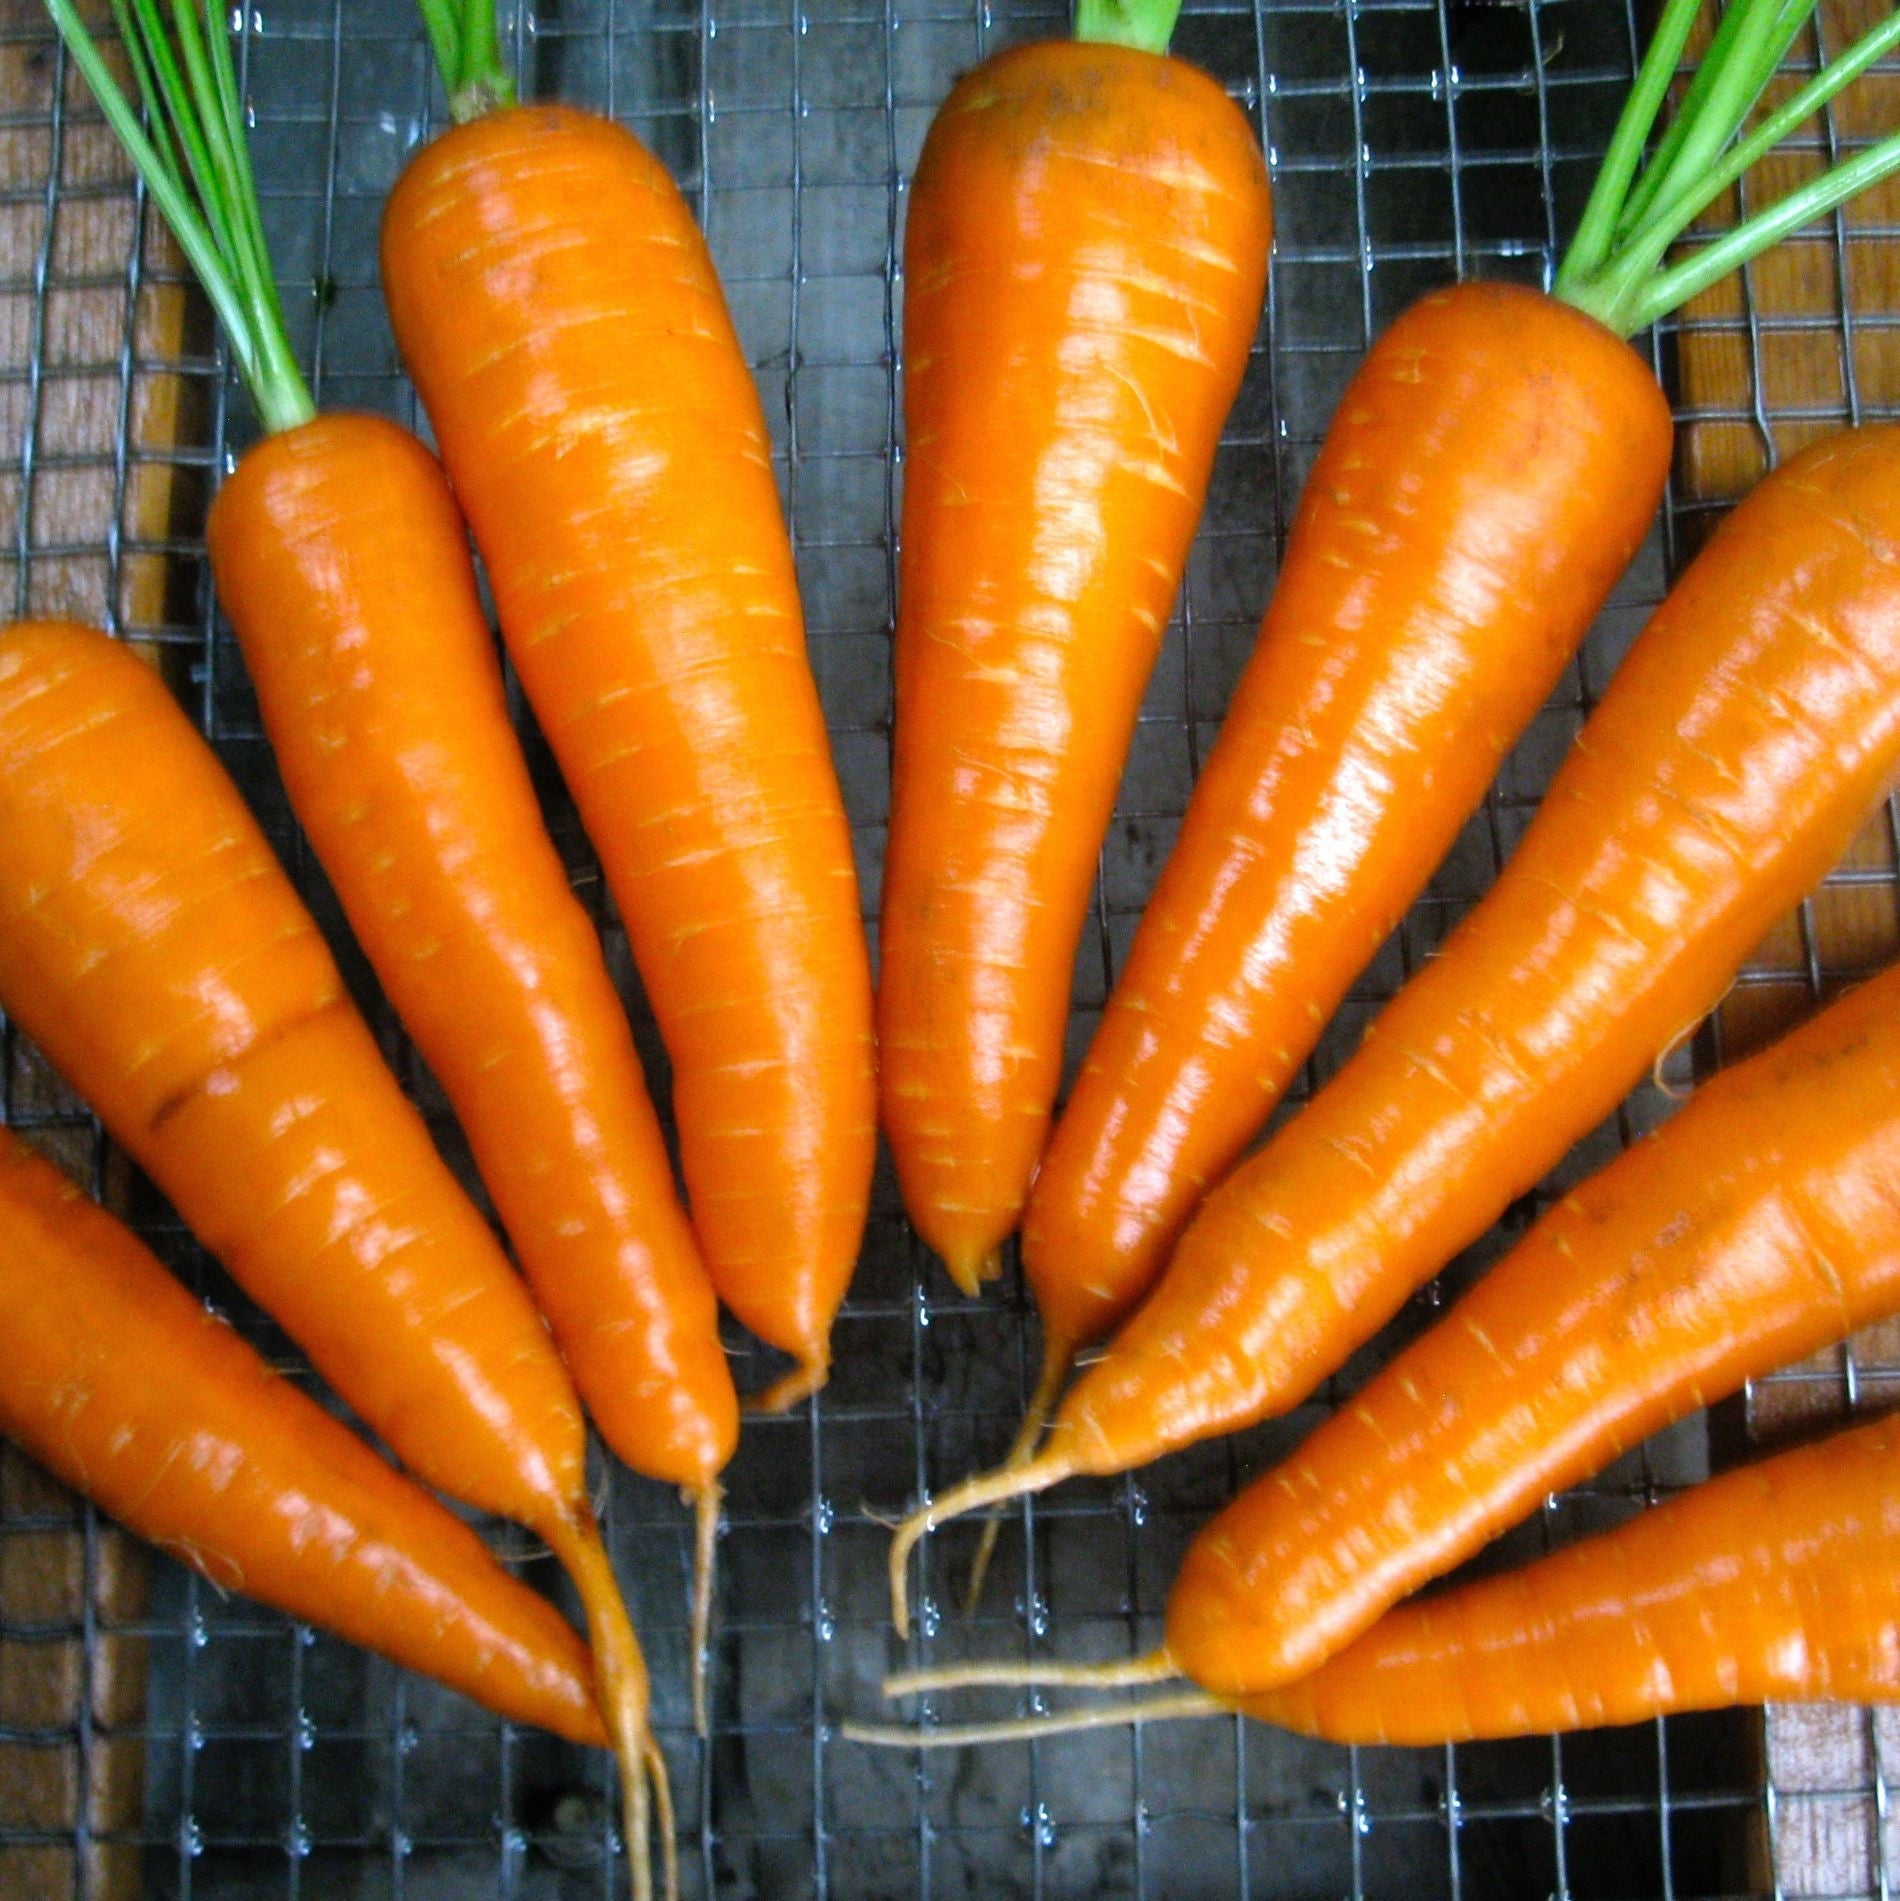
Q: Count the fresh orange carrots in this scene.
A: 9